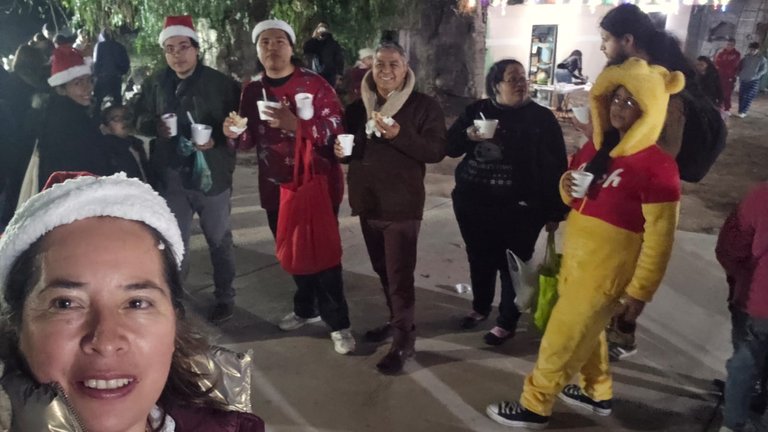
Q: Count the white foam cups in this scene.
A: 8